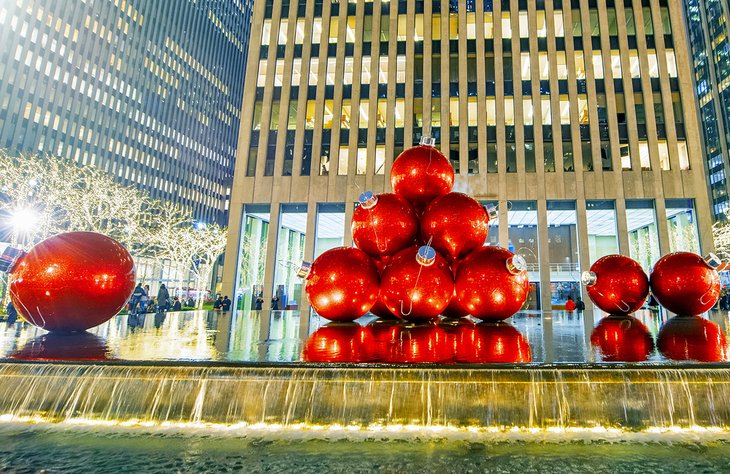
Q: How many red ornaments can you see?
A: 11